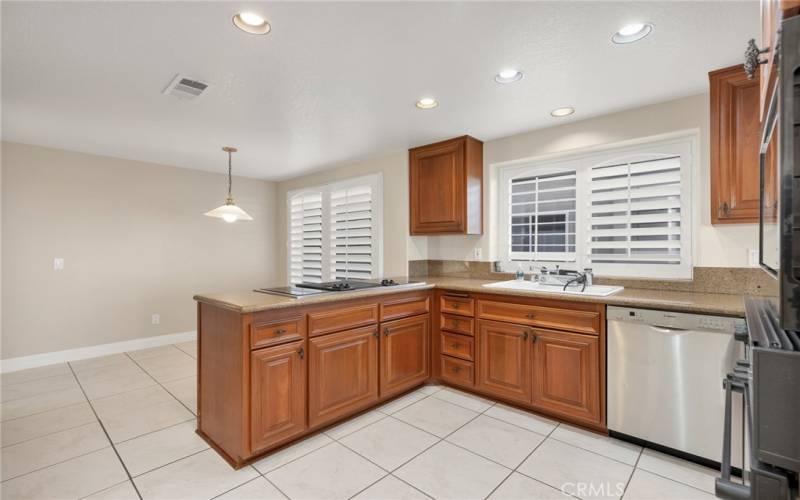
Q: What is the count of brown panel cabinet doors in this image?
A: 7